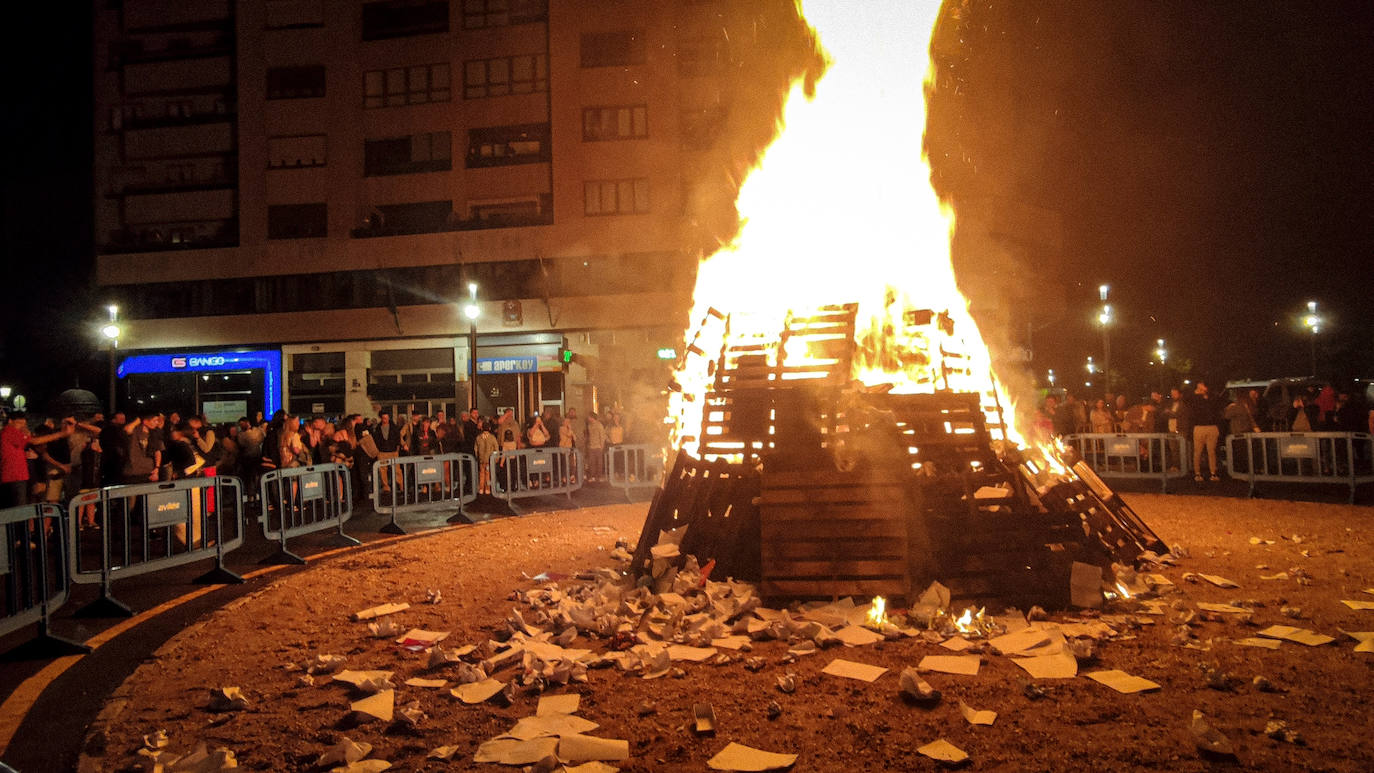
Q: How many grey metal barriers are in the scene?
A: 8